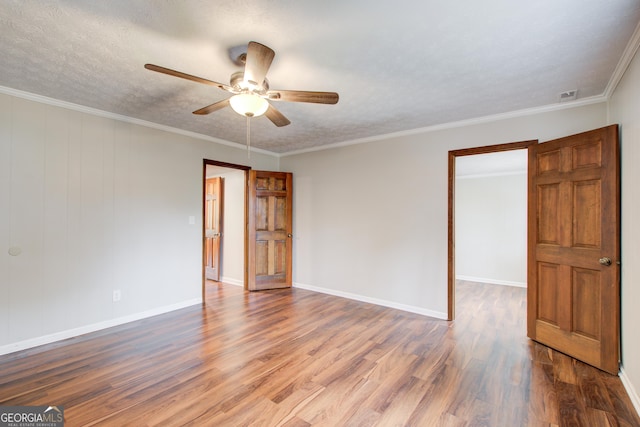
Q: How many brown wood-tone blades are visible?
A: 5